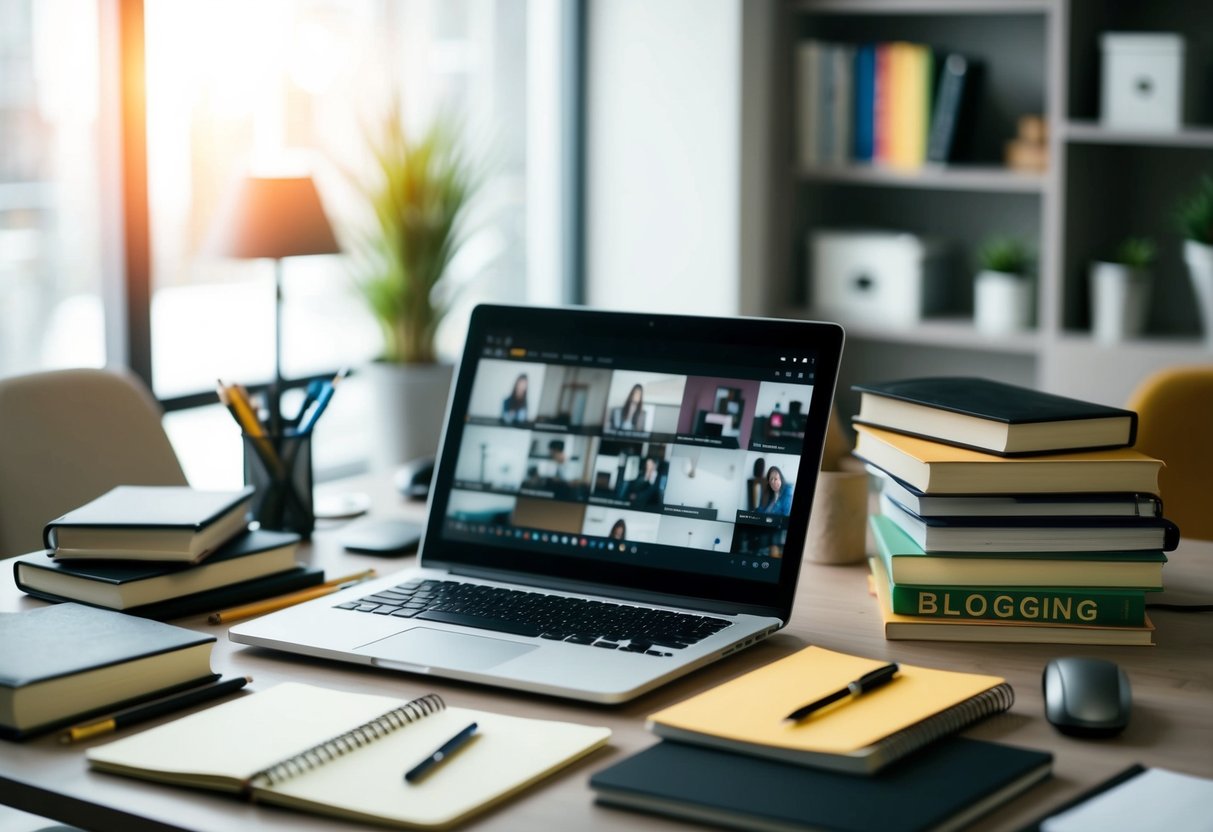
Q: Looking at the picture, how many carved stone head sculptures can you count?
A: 0